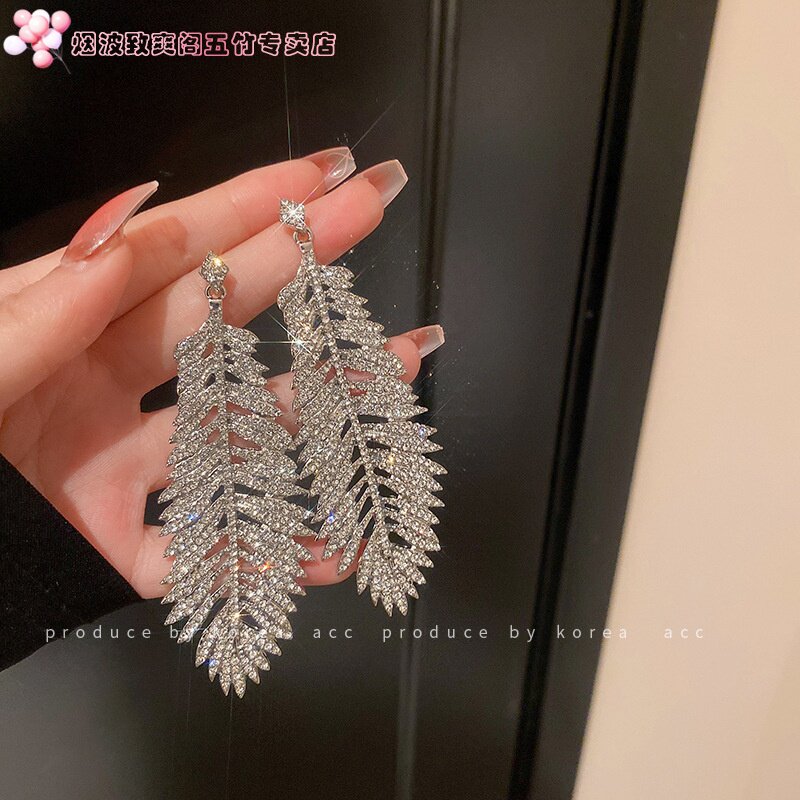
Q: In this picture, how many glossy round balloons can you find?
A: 9